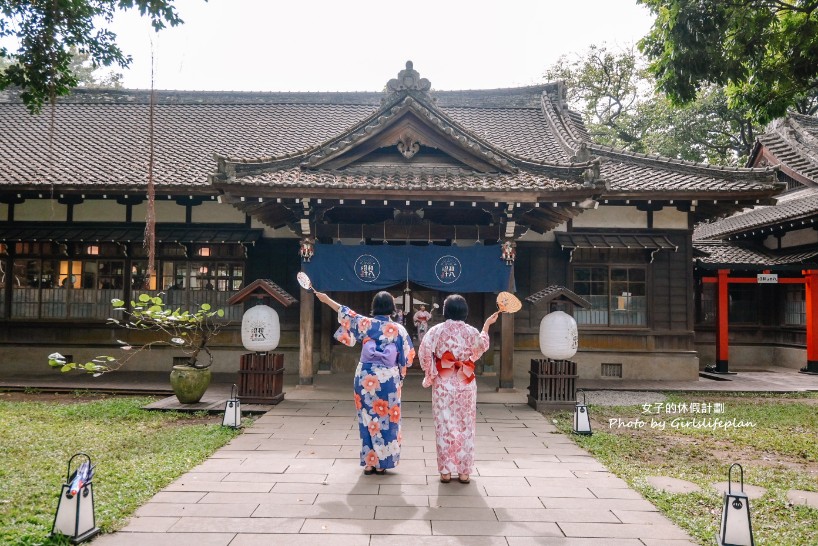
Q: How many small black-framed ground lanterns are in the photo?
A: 4